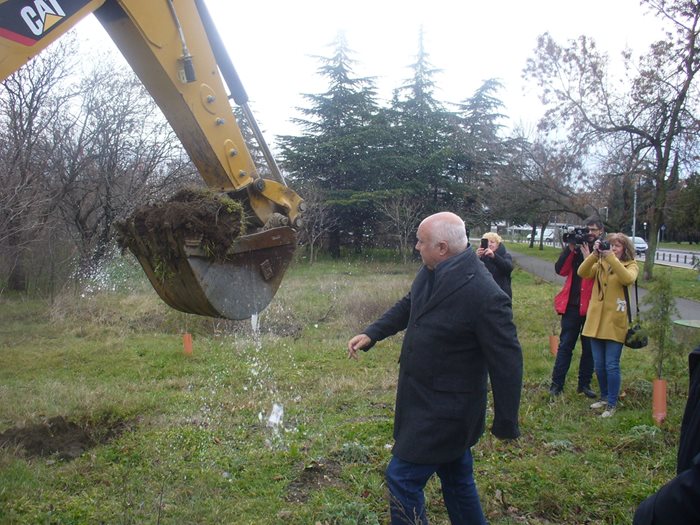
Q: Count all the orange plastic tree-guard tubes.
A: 3